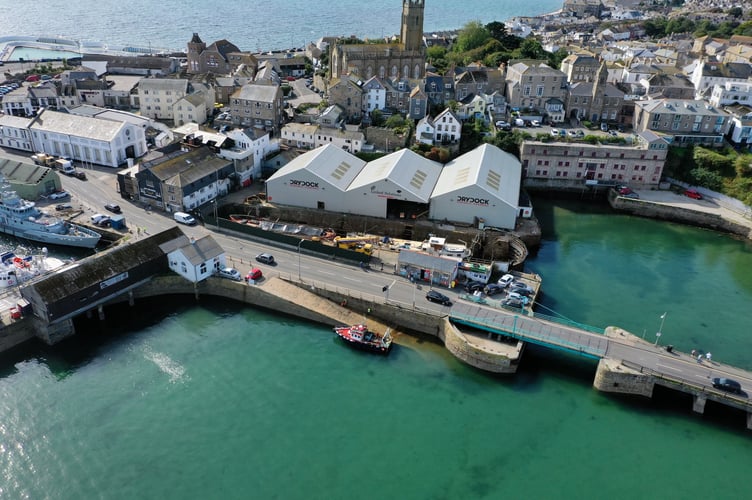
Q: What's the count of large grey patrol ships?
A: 1